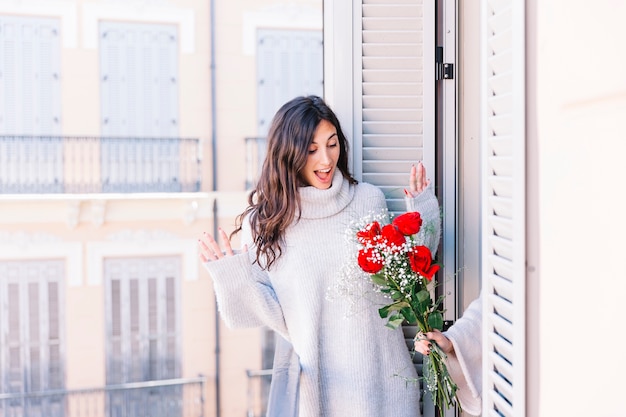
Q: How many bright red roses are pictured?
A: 5